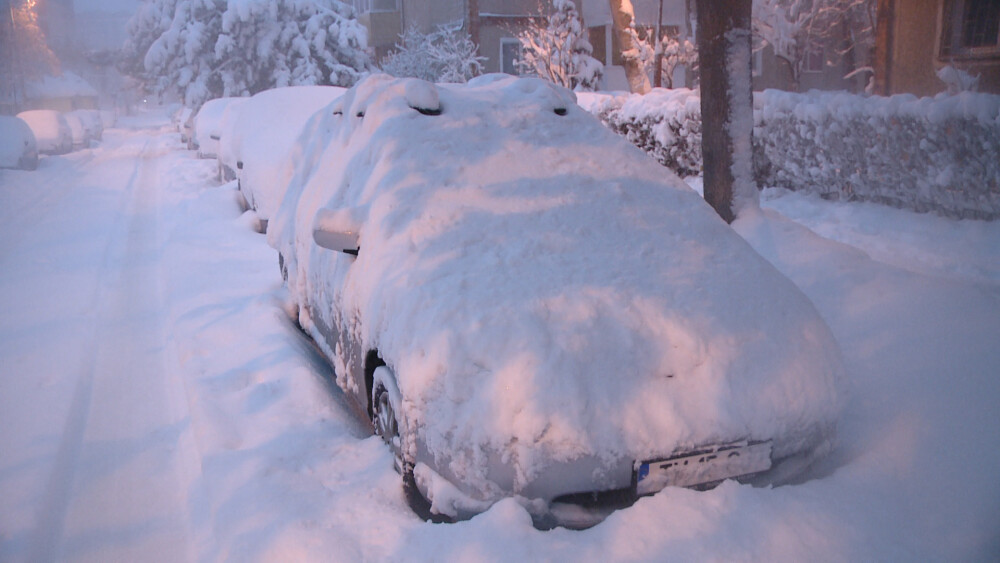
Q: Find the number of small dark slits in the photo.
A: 4